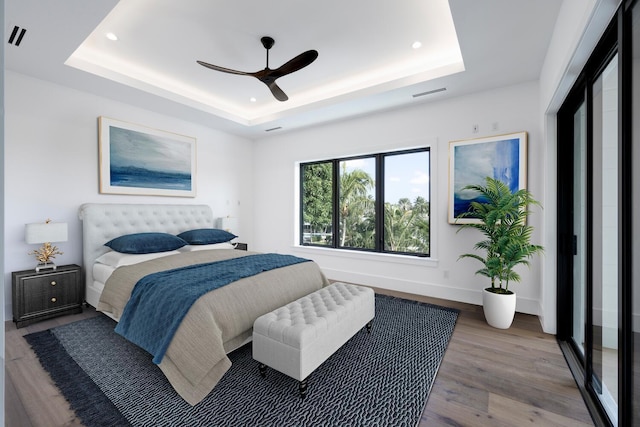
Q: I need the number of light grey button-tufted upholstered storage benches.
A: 1